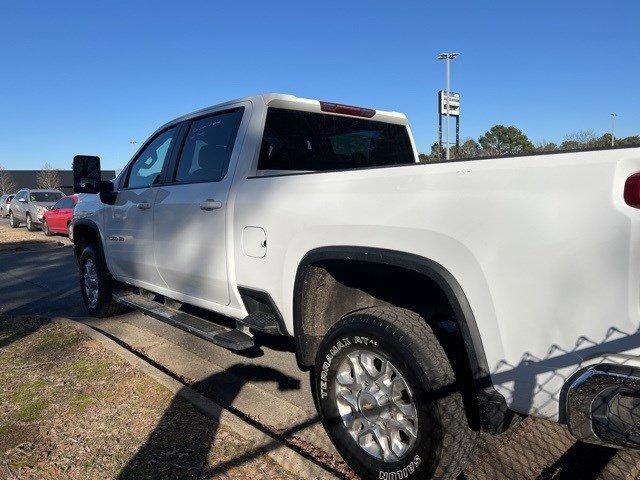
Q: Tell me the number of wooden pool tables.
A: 0